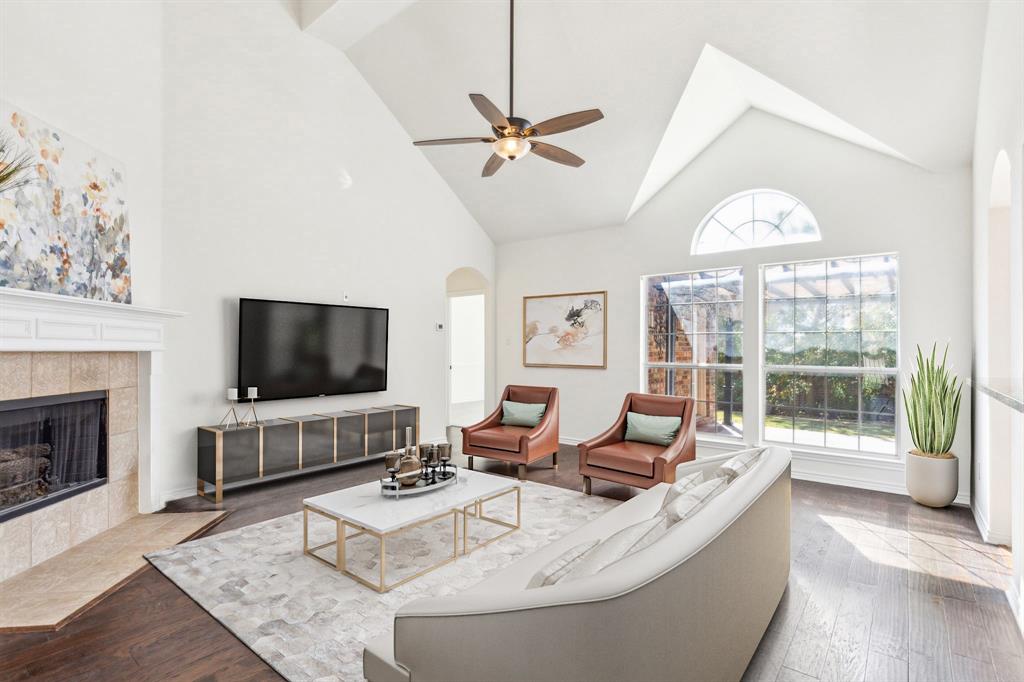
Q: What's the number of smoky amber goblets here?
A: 4